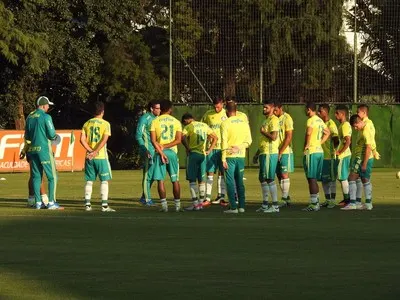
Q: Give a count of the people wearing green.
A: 2